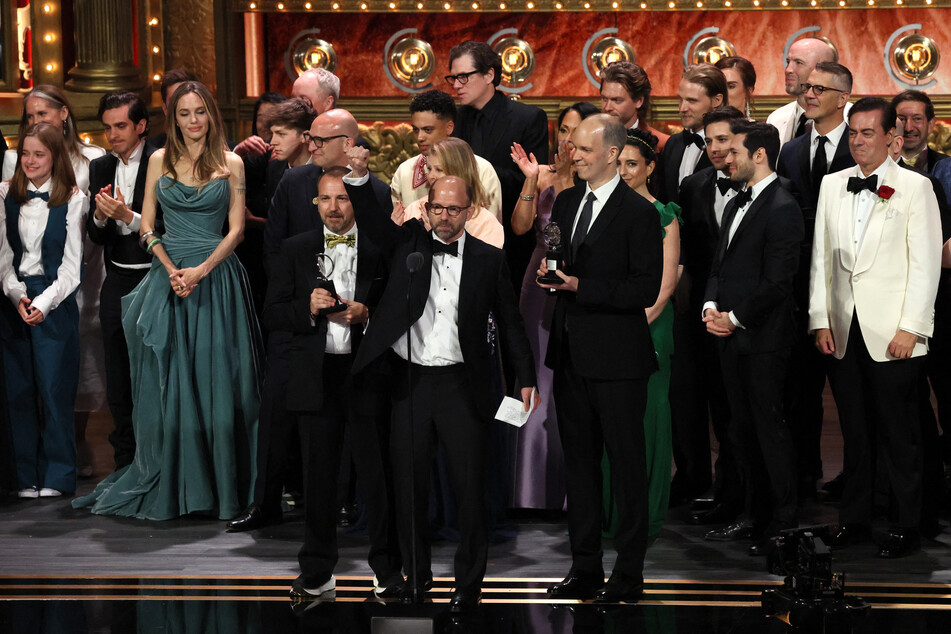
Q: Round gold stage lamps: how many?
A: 7